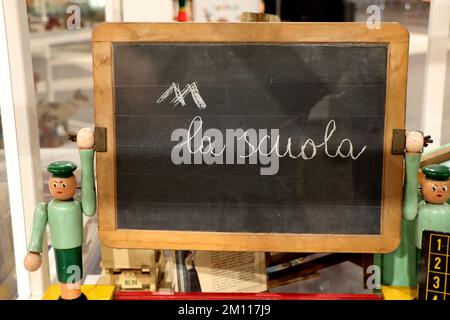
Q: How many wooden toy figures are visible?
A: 2